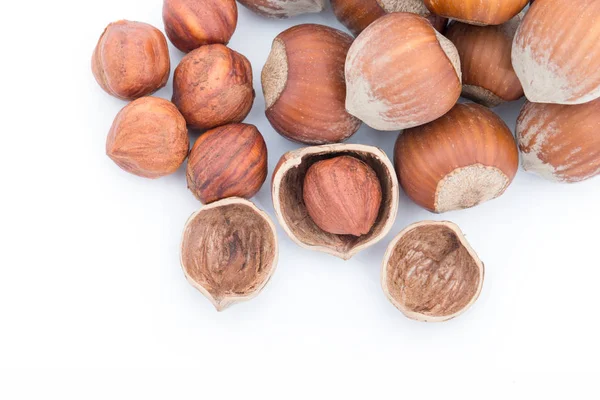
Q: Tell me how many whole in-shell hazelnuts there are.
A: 9